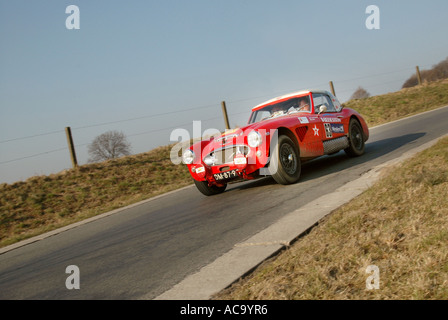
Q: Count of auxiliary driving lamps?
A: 2